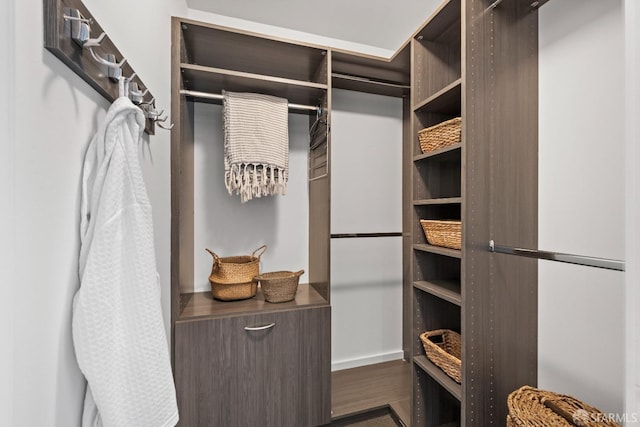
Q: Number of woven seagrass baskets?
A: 6